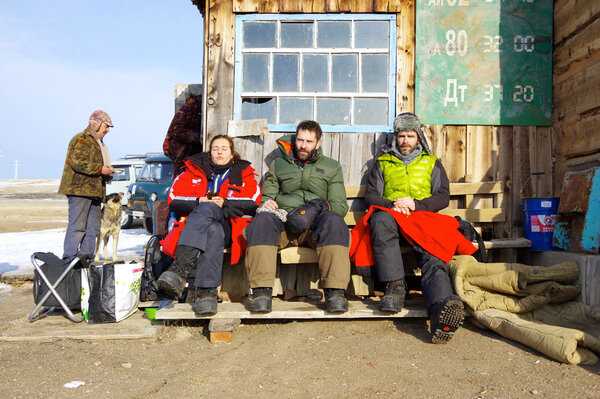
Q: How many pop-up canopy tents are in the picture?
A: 0